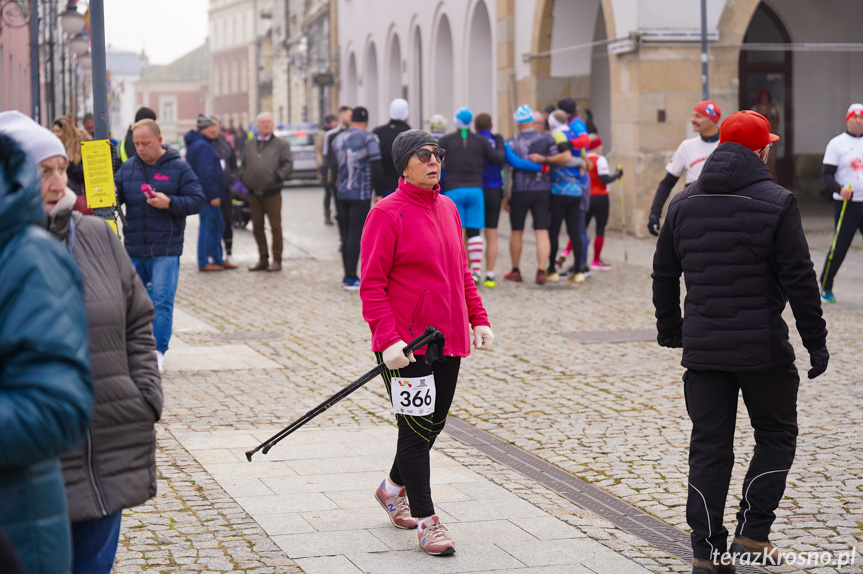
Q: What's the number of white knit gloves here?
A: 2